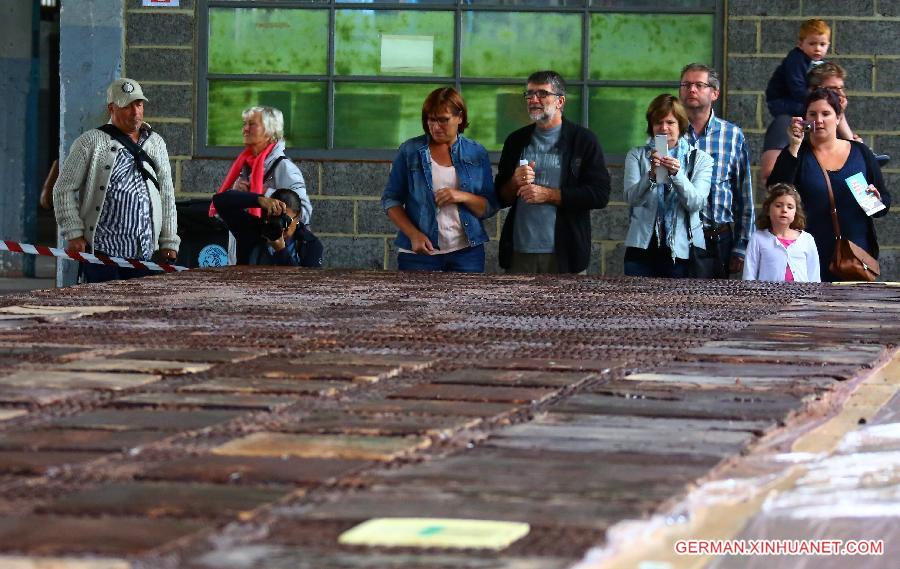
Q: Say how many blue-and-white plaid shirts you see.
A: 1